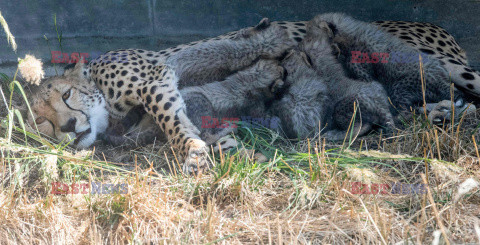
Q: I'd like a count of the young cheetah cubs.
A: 5